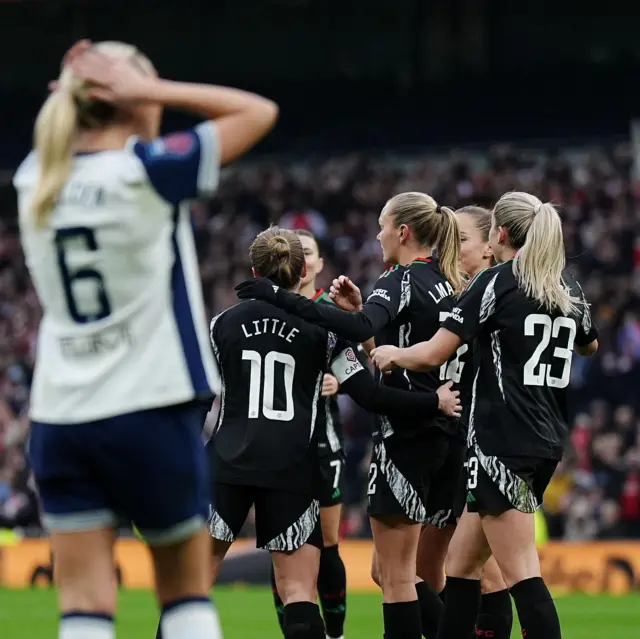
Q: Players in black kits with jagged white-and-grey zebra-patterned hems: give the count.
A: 5